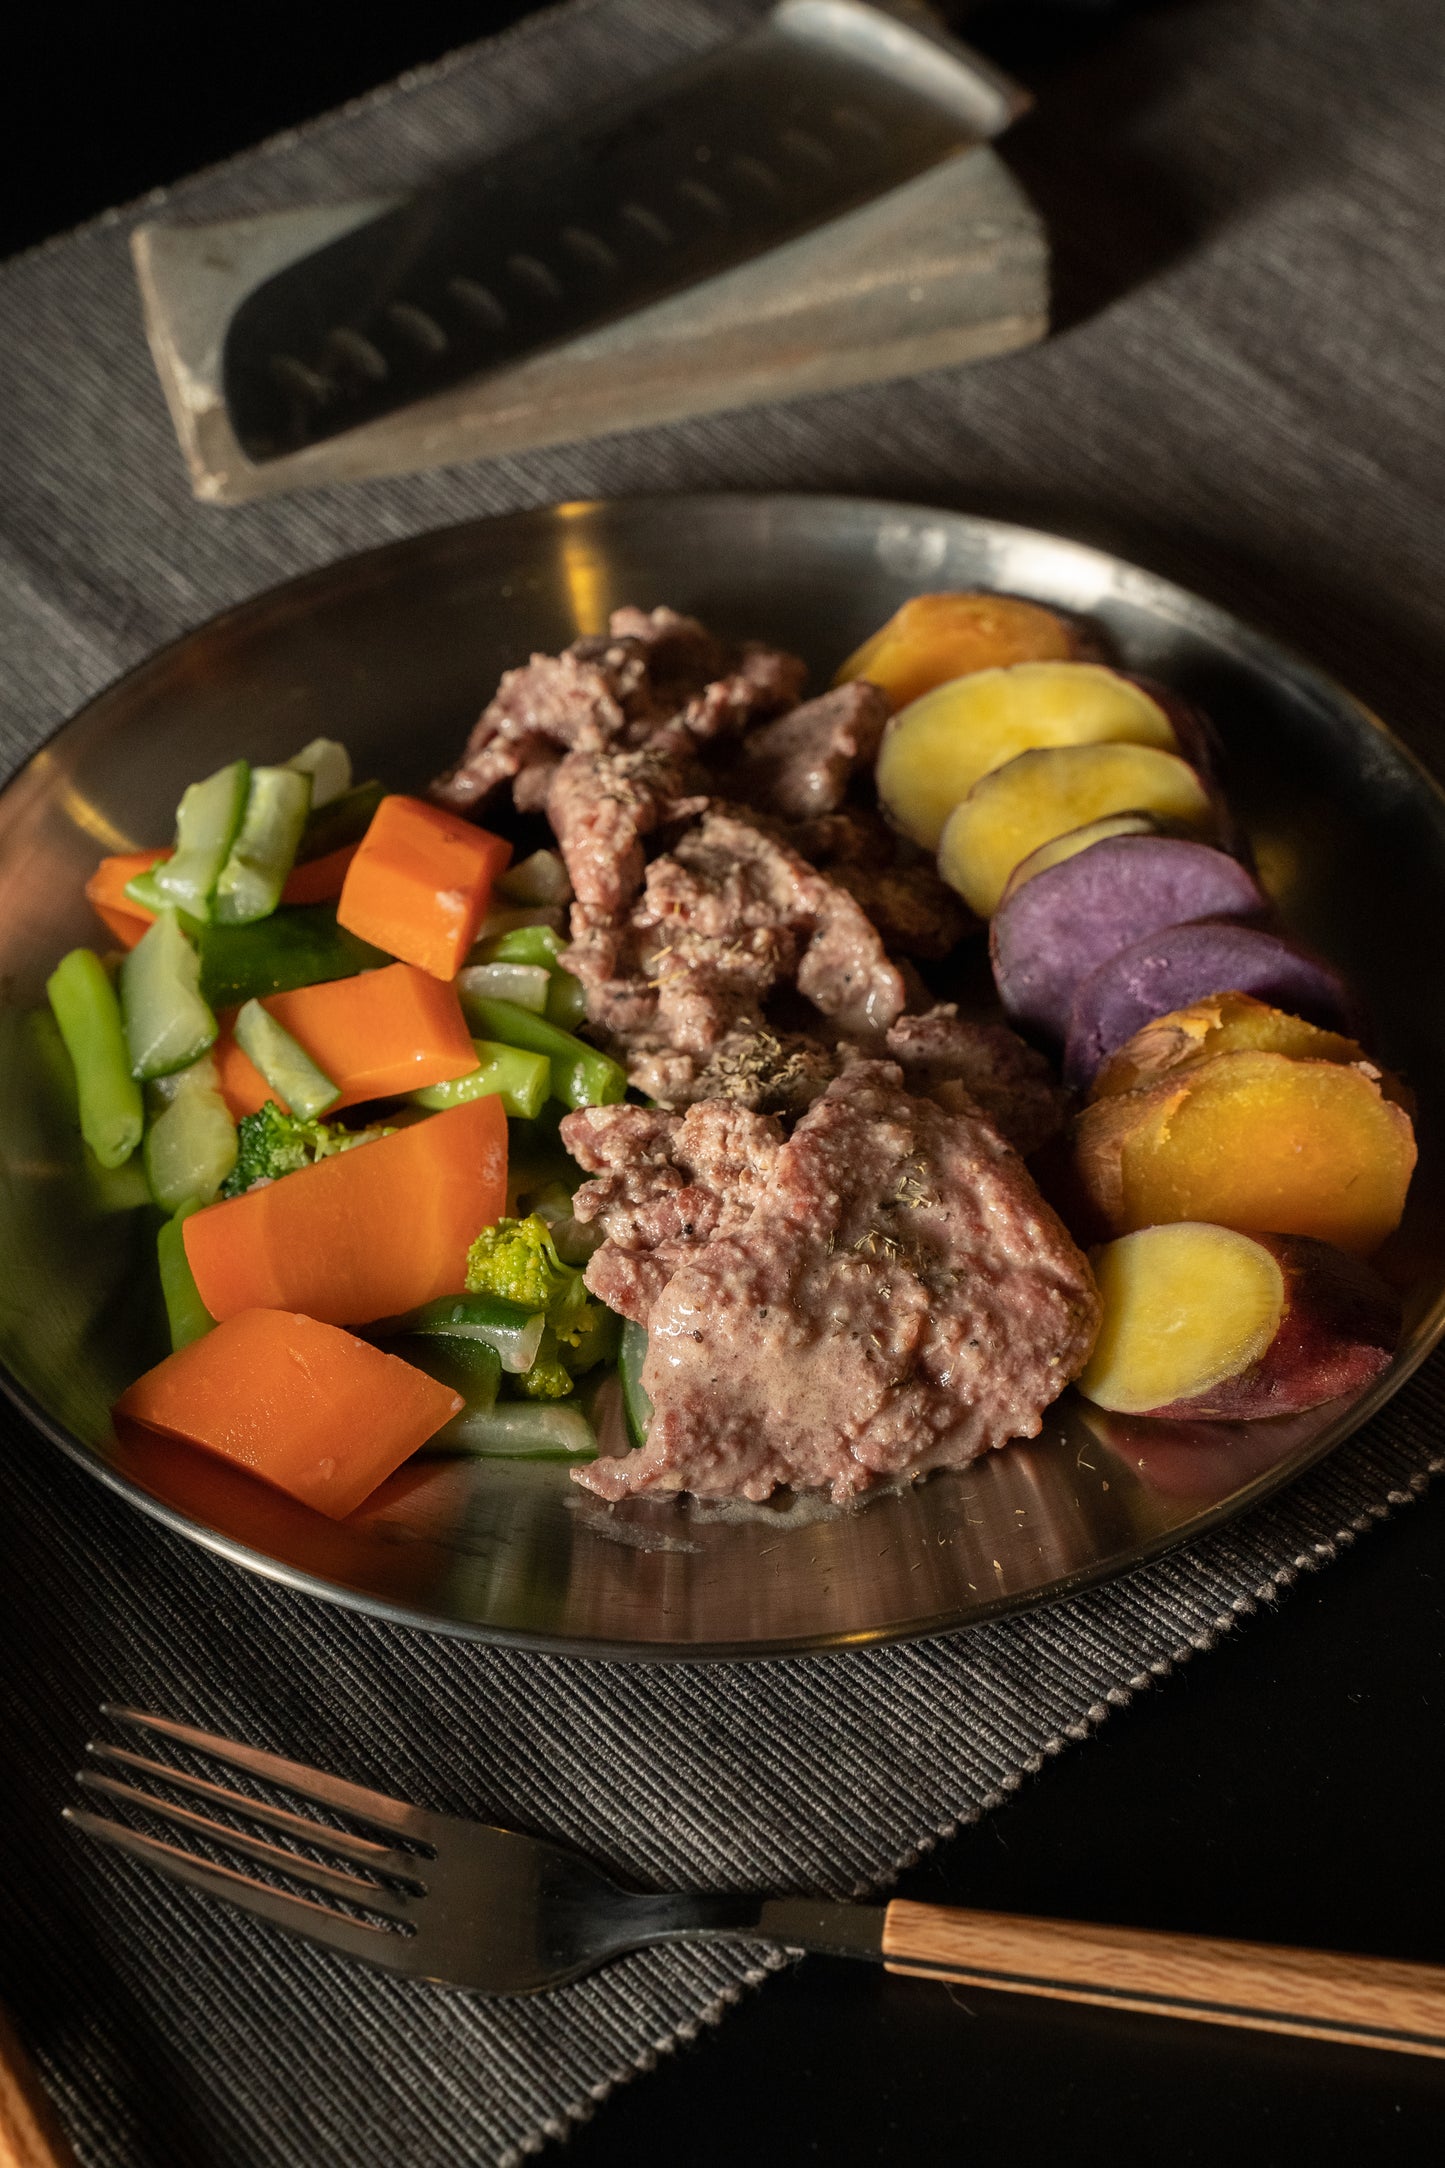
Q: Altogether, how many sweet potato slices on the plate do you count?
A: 9